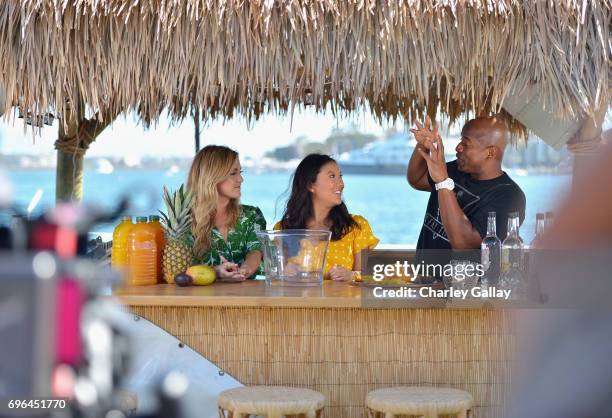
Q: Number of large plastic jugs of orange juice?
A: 3